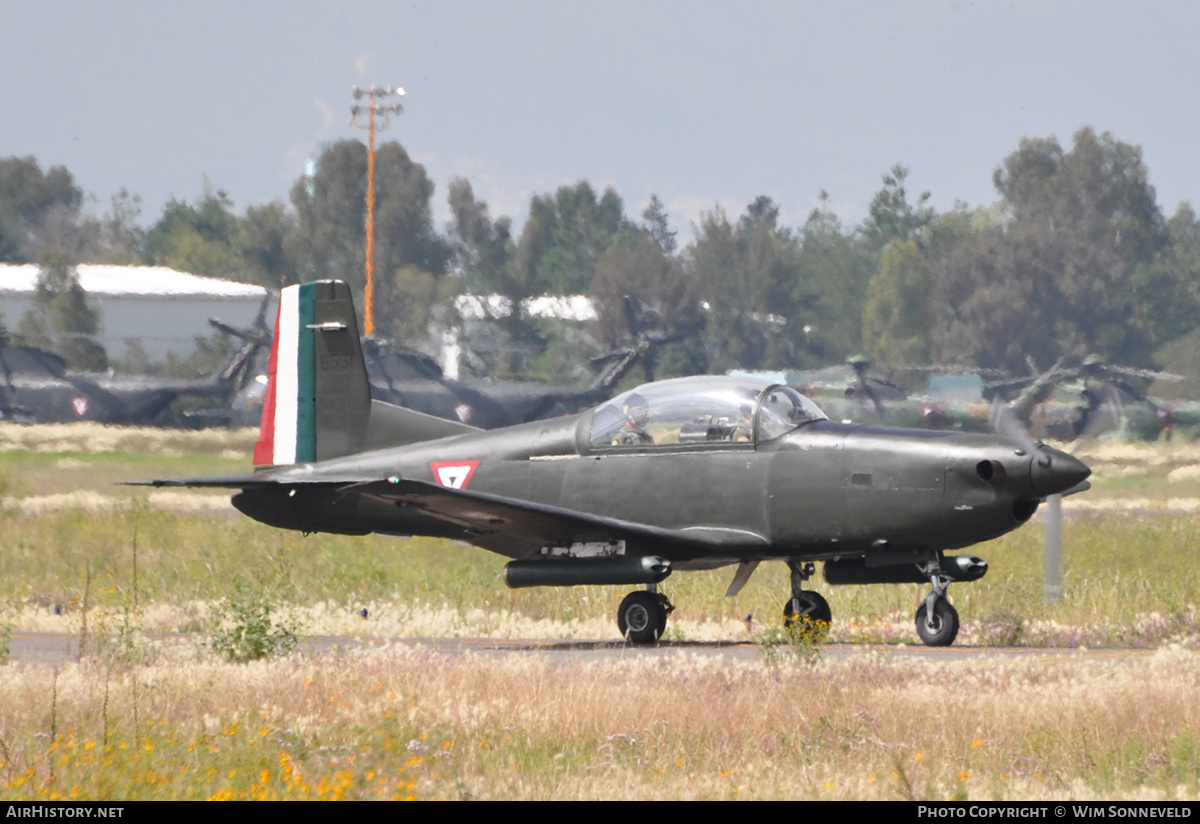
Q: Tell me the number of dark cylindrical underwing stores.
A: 2